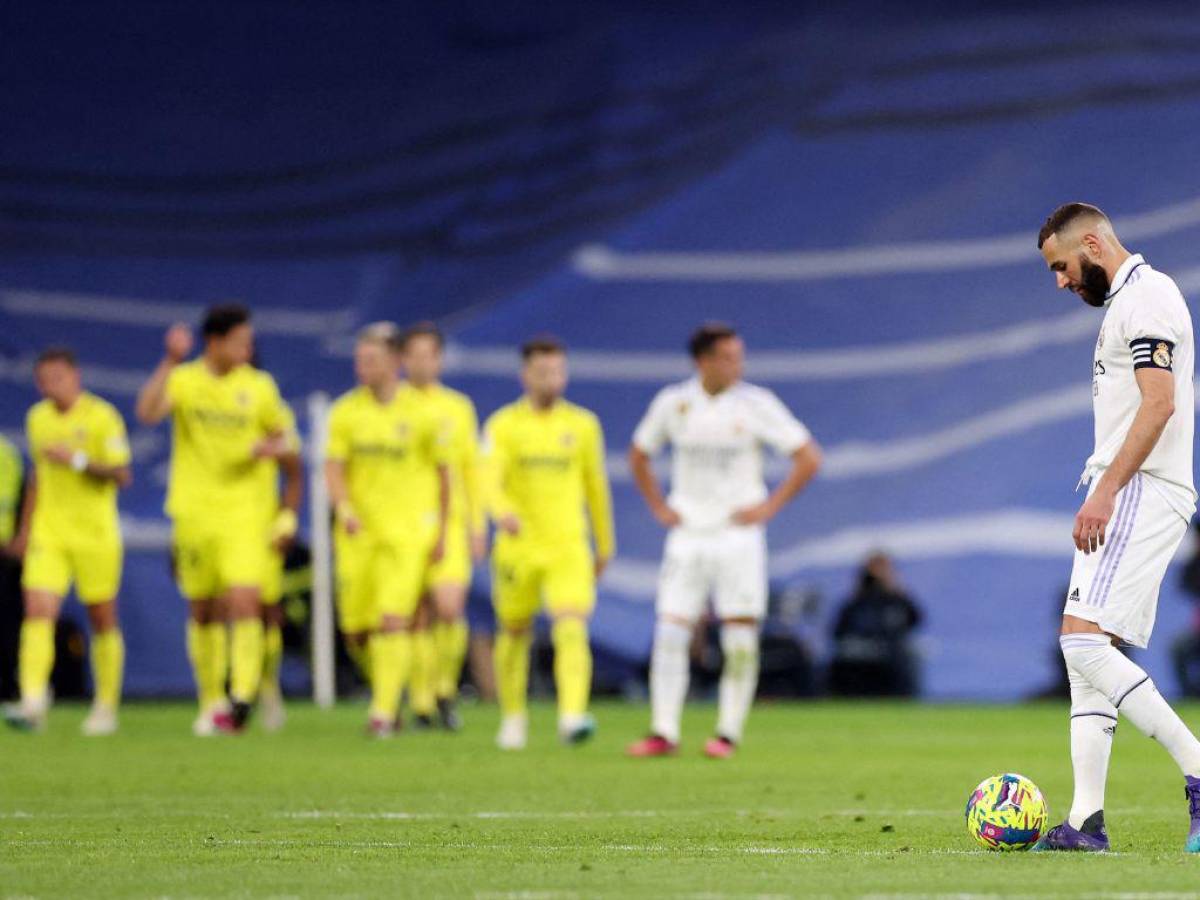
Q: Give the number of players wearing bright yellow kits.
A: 6